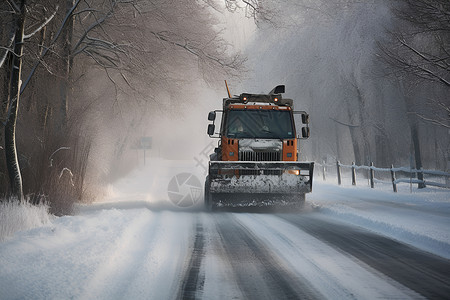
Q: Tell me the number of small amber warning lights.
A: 2